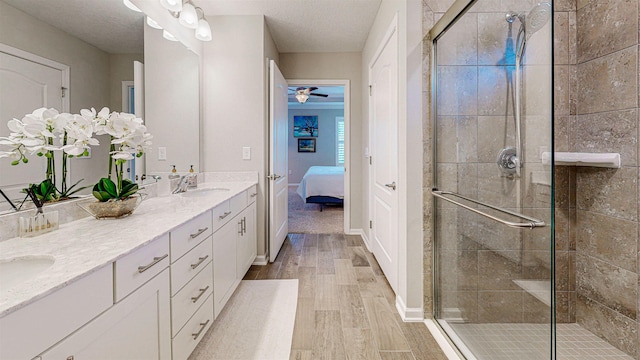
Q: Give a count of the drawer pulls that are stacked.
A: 4